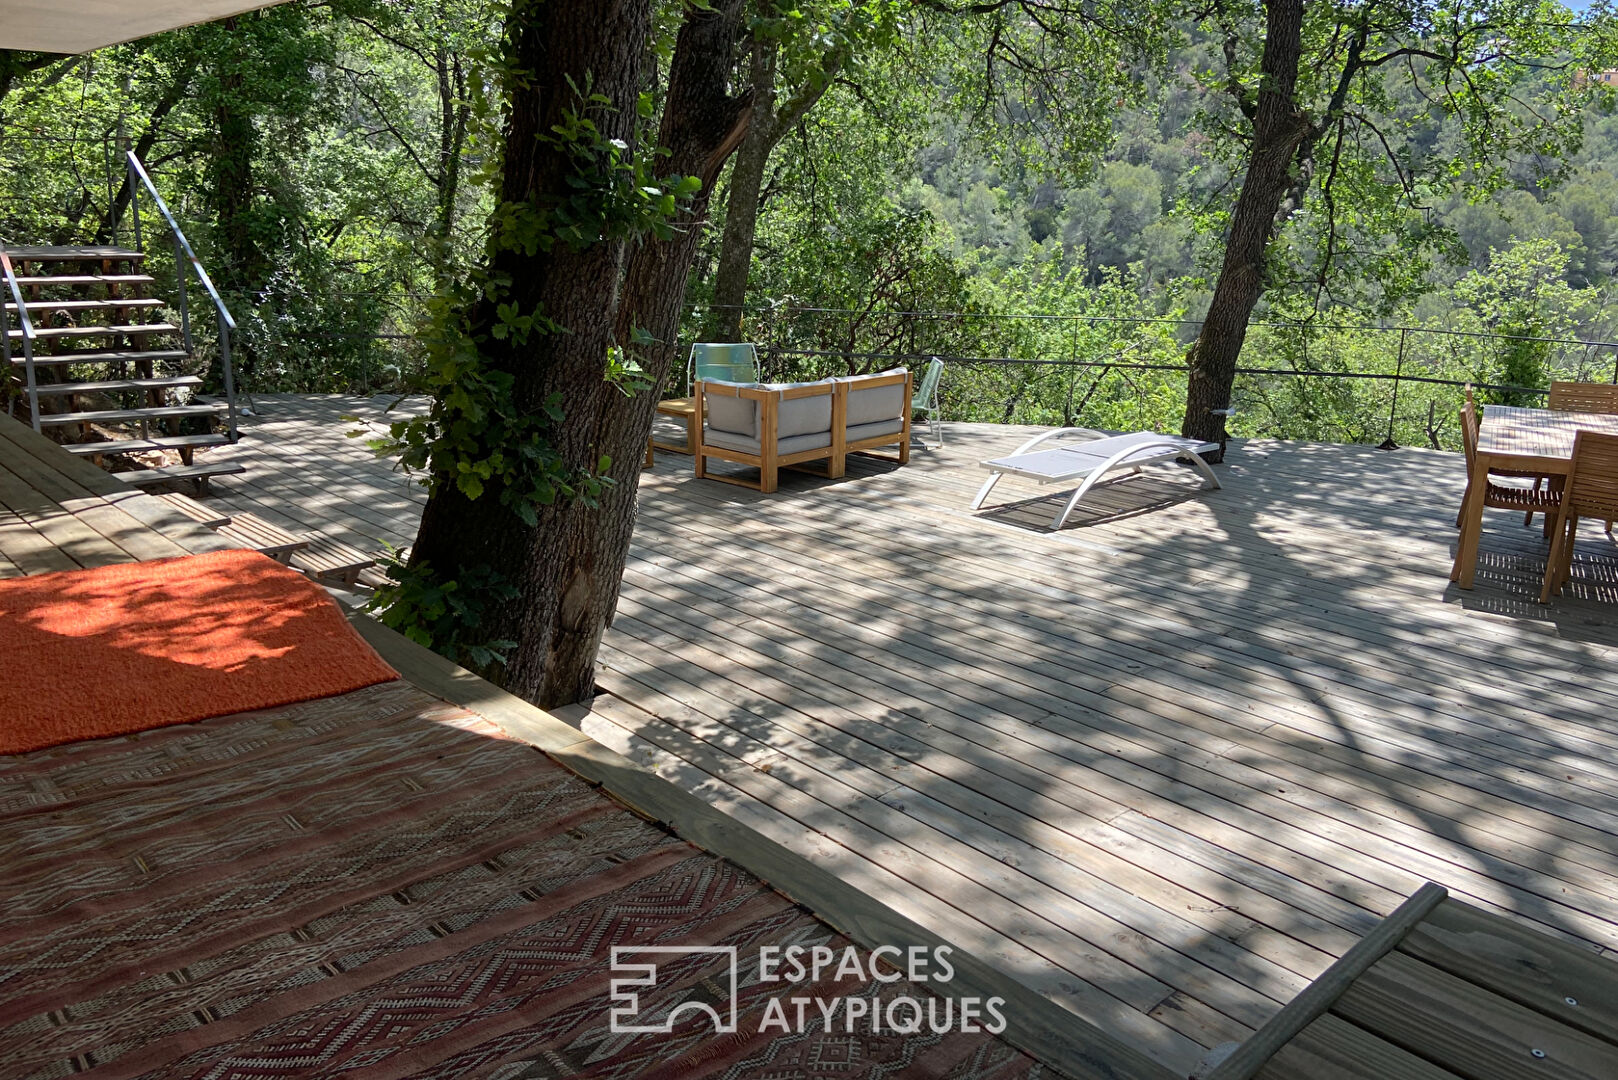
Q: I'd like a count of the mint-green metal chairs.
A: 2